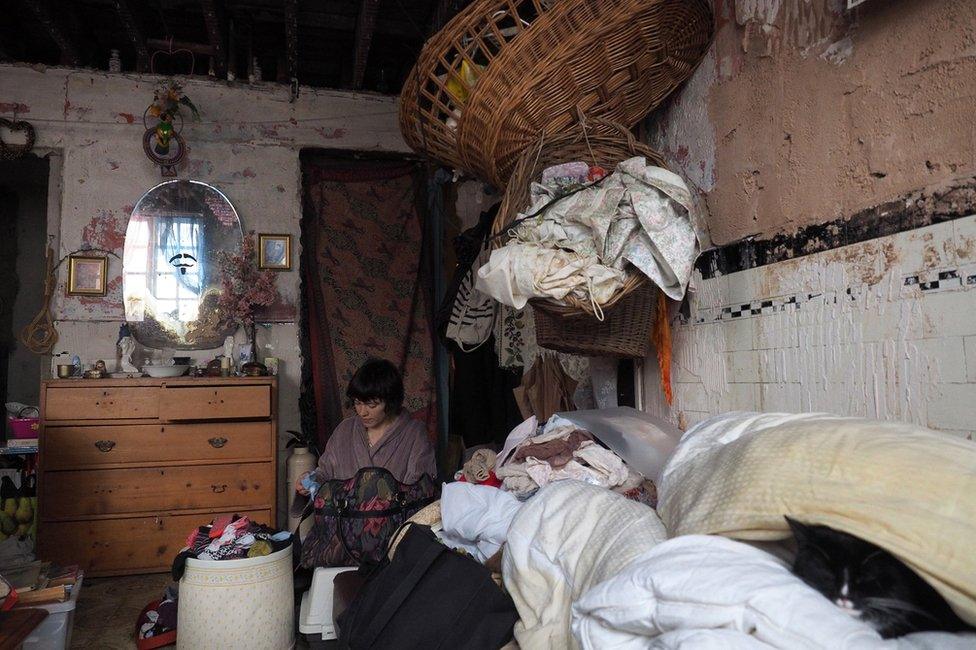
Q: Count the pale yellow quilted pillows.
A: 2